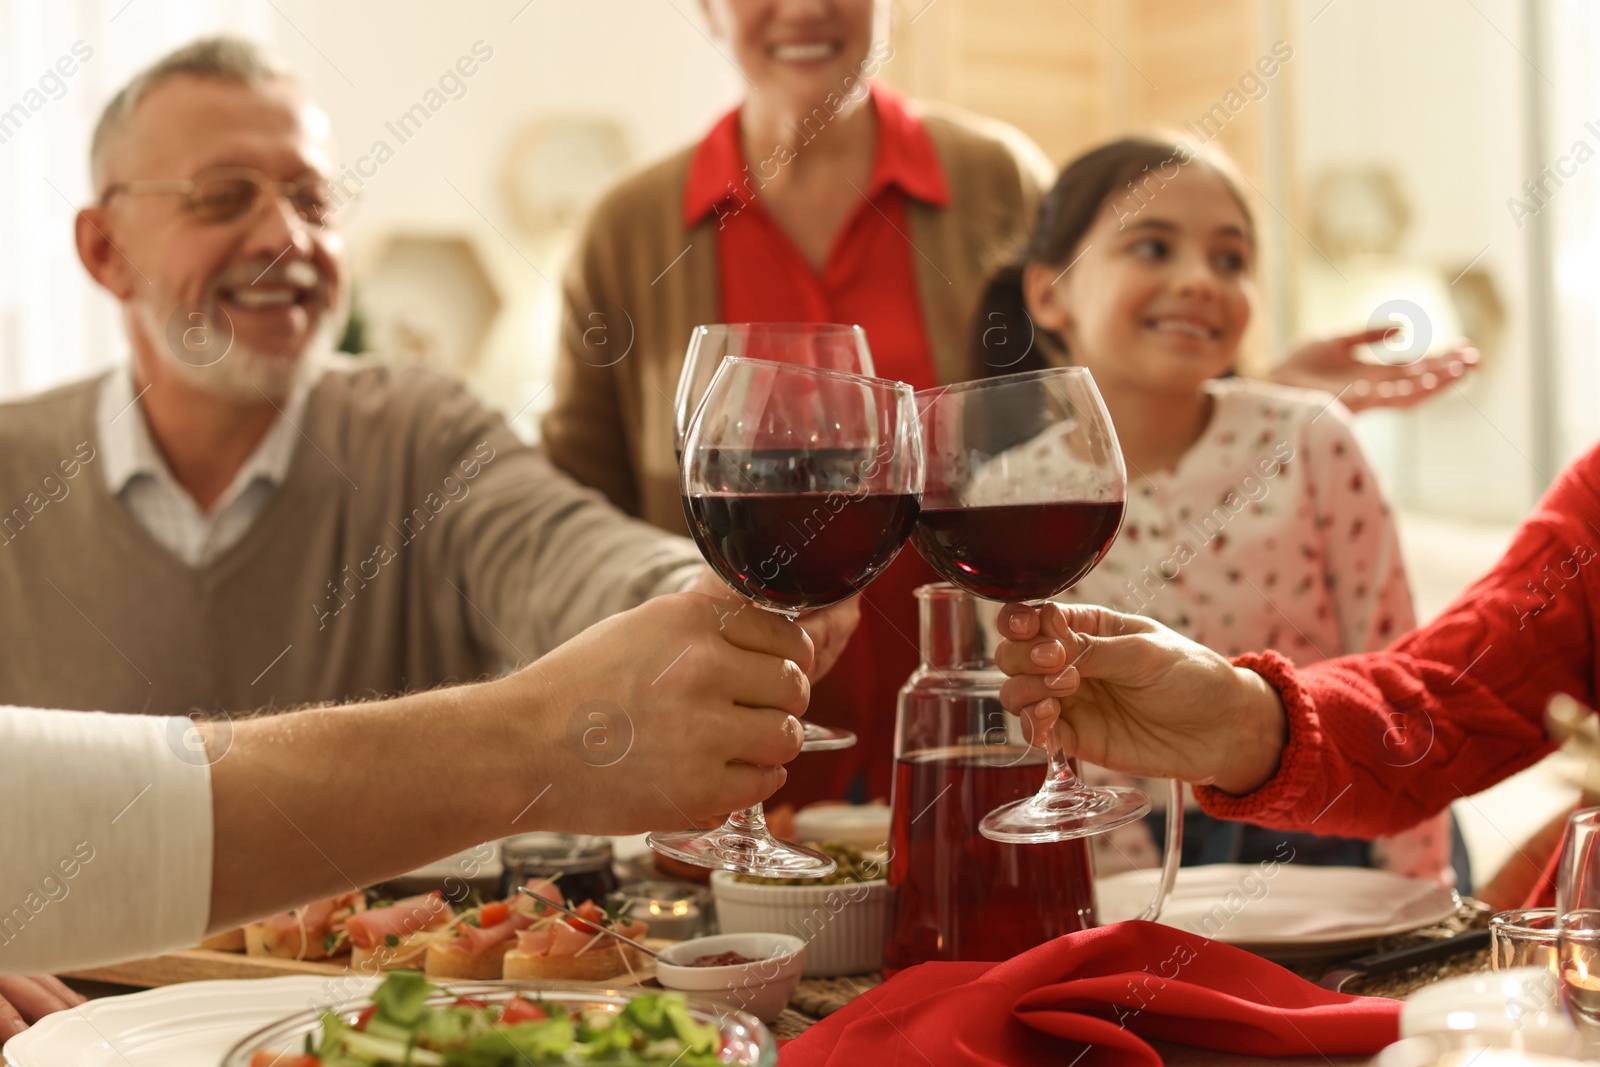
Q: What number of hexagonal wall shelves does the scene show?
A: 4